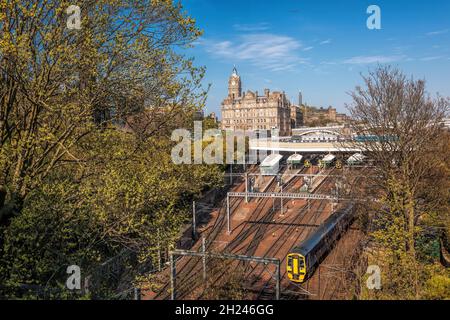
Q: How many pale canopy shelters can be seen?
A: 4